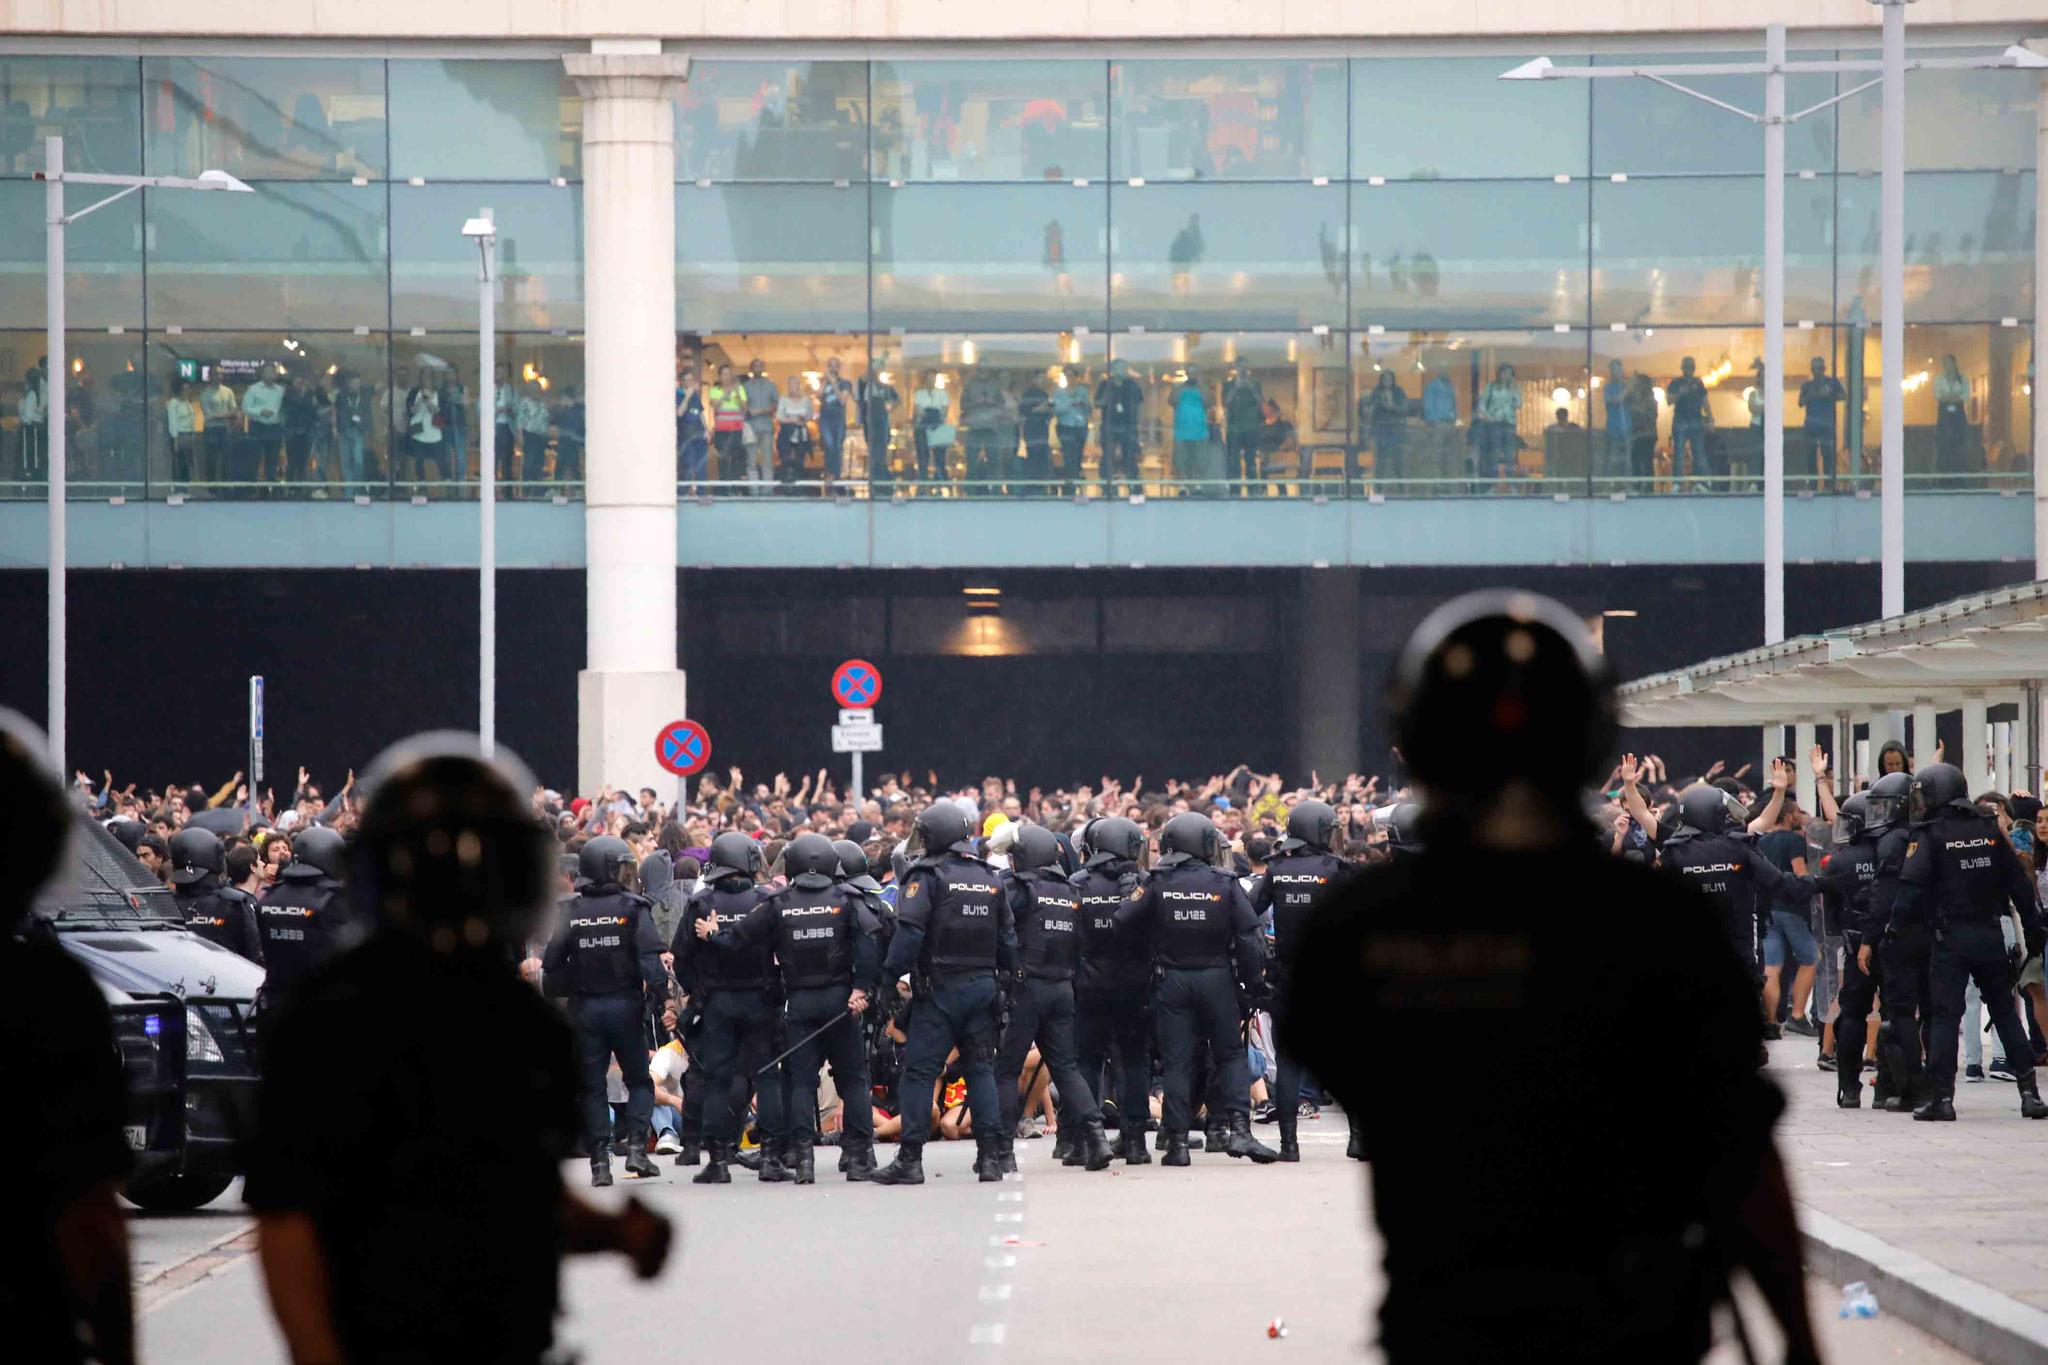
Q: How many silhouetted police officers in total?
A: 3